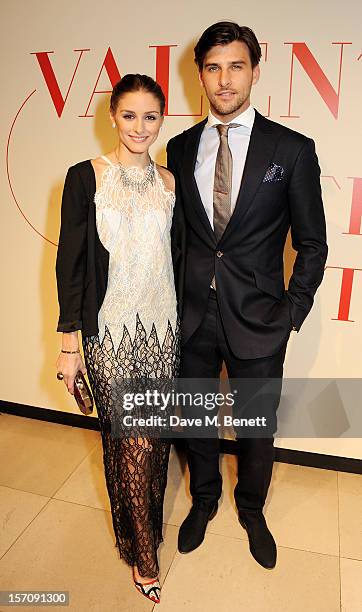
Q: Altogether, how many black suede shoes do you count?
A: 2